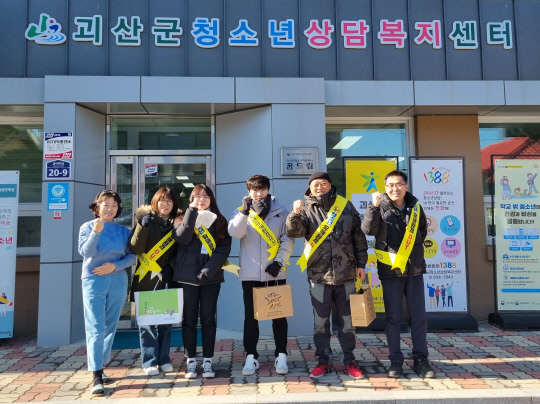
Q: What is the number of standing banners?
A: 4